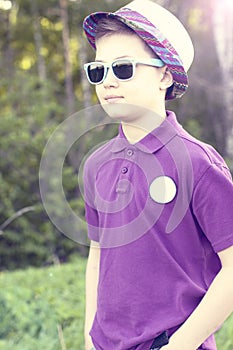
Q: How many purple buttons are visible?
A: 2